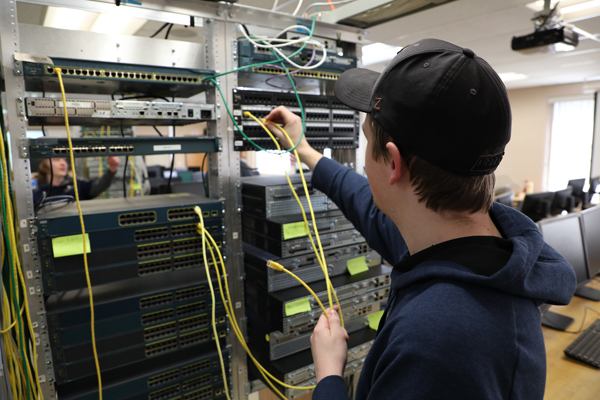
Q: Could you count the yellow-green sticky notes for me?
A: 5